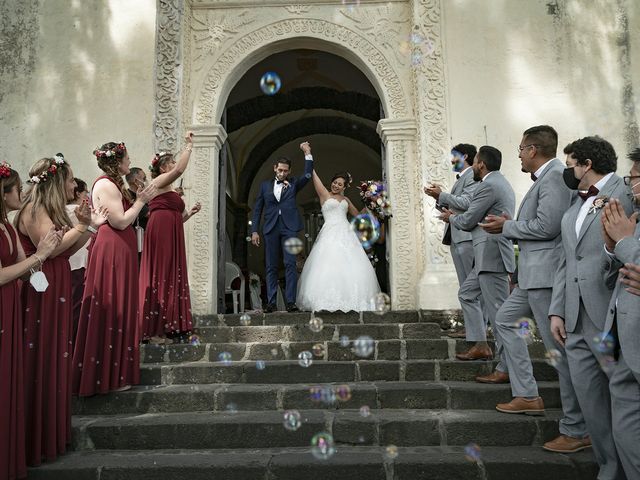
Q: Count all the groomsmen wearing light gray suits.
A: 5